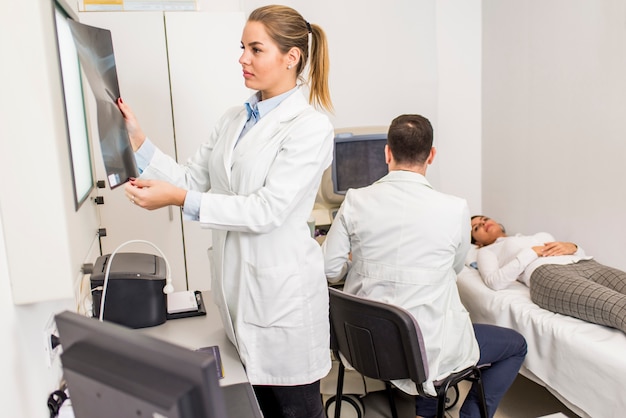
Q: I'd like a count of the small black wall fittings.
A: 4